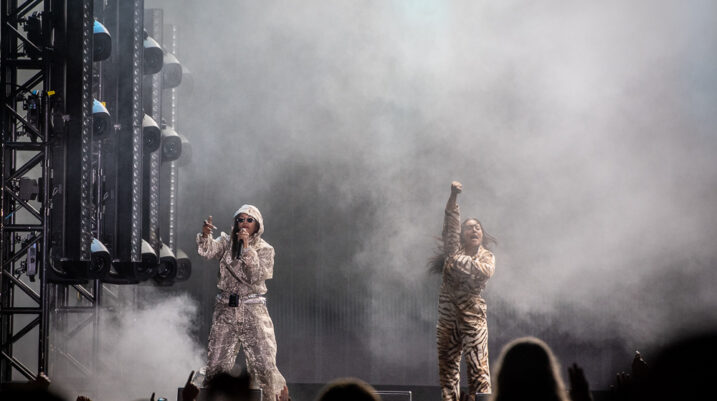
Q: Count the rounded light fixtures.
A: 12